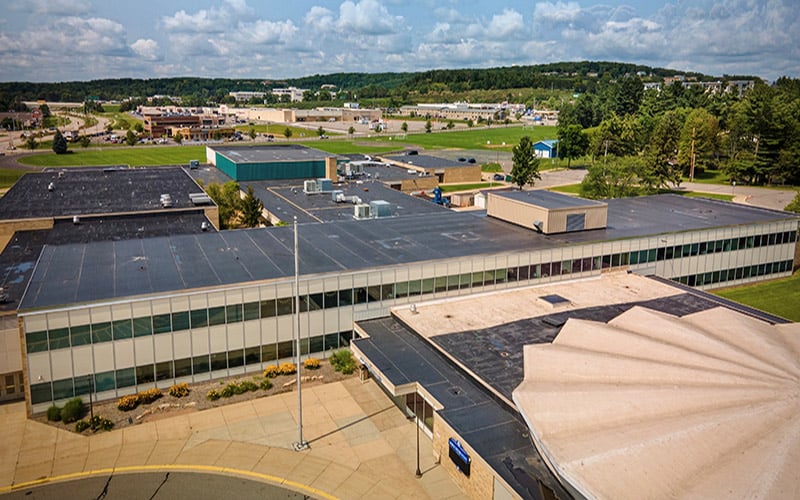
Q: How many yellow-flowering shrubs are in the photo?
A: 6